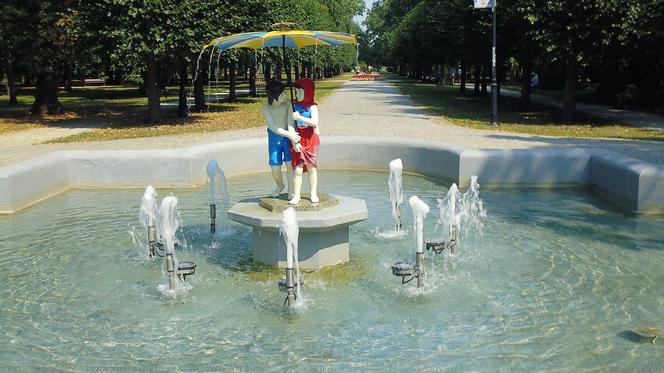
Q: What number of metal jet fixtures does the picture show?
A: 7